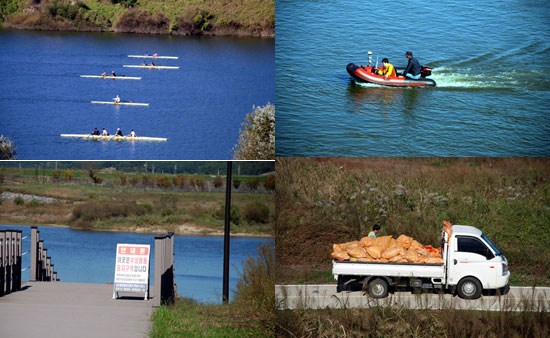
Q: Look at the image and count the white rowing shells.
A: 5